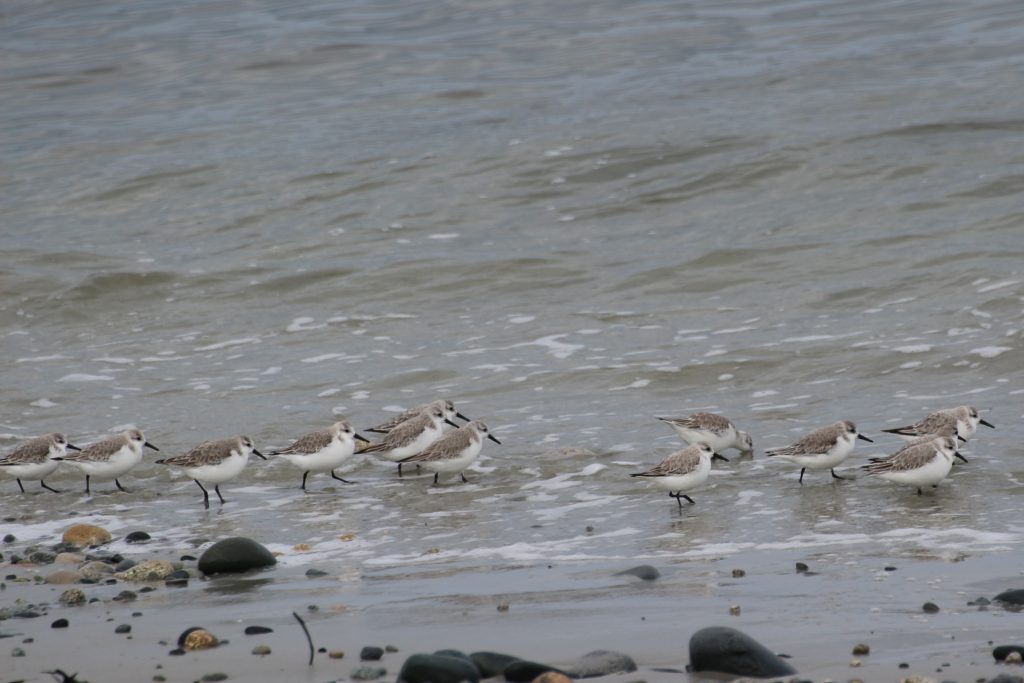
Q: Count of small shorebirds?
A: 13